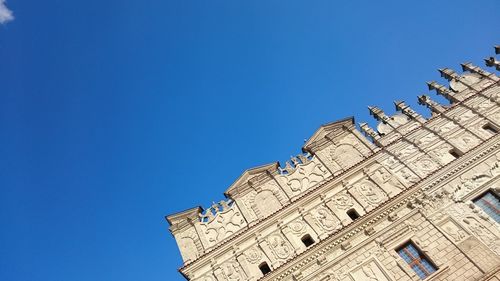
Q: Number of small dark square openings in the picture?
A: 5